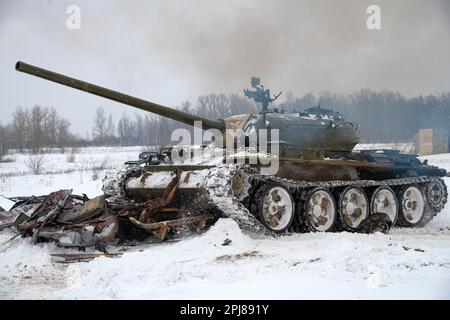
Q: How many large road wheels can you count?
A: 5